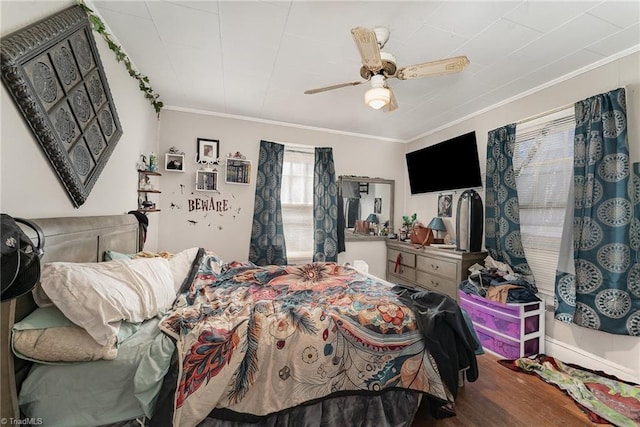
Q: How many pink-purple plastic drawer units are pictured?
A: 1